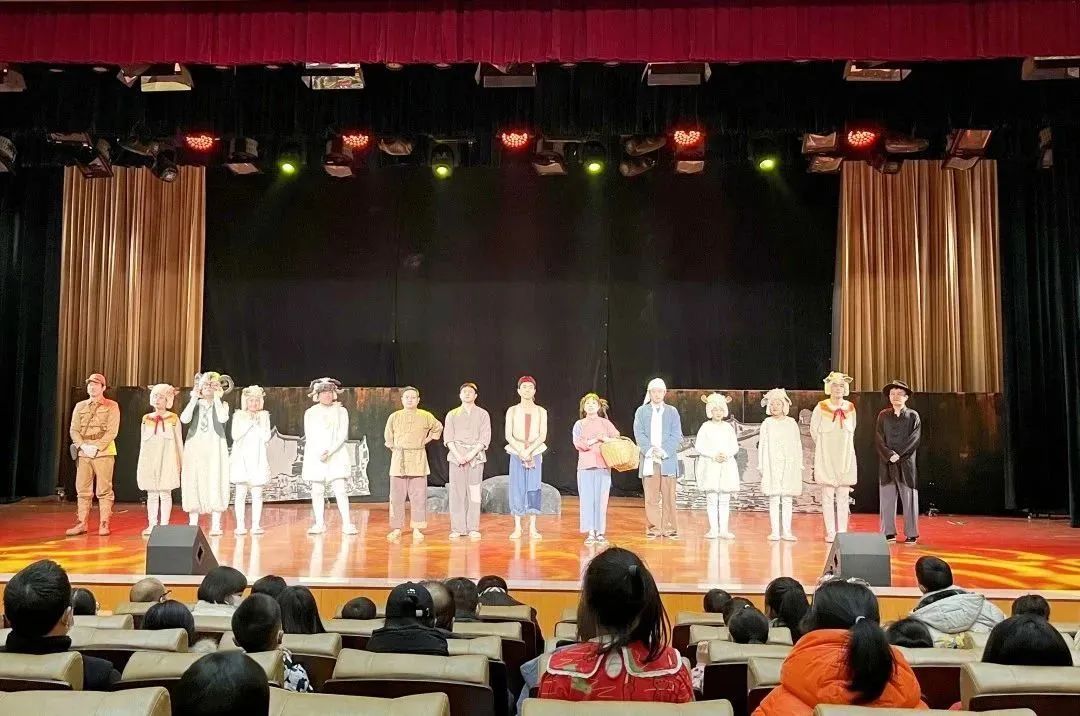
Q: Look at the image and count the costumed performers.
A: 14